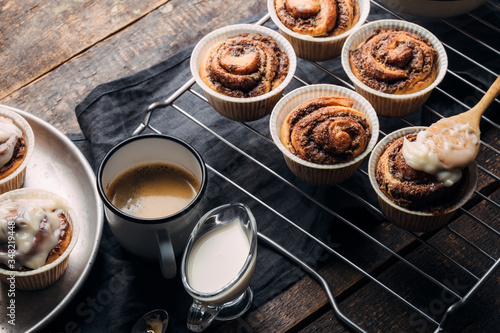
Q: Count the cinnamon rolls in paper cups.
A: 7